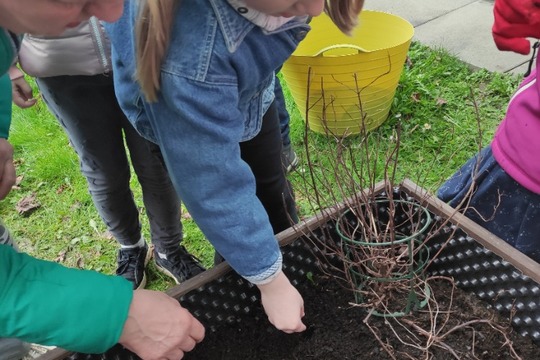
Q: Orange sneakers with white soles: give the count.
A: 0